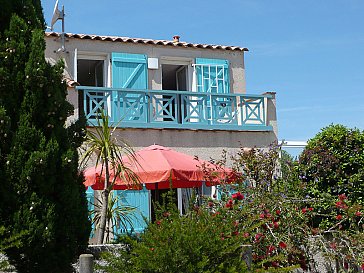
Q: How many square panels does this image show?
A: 6